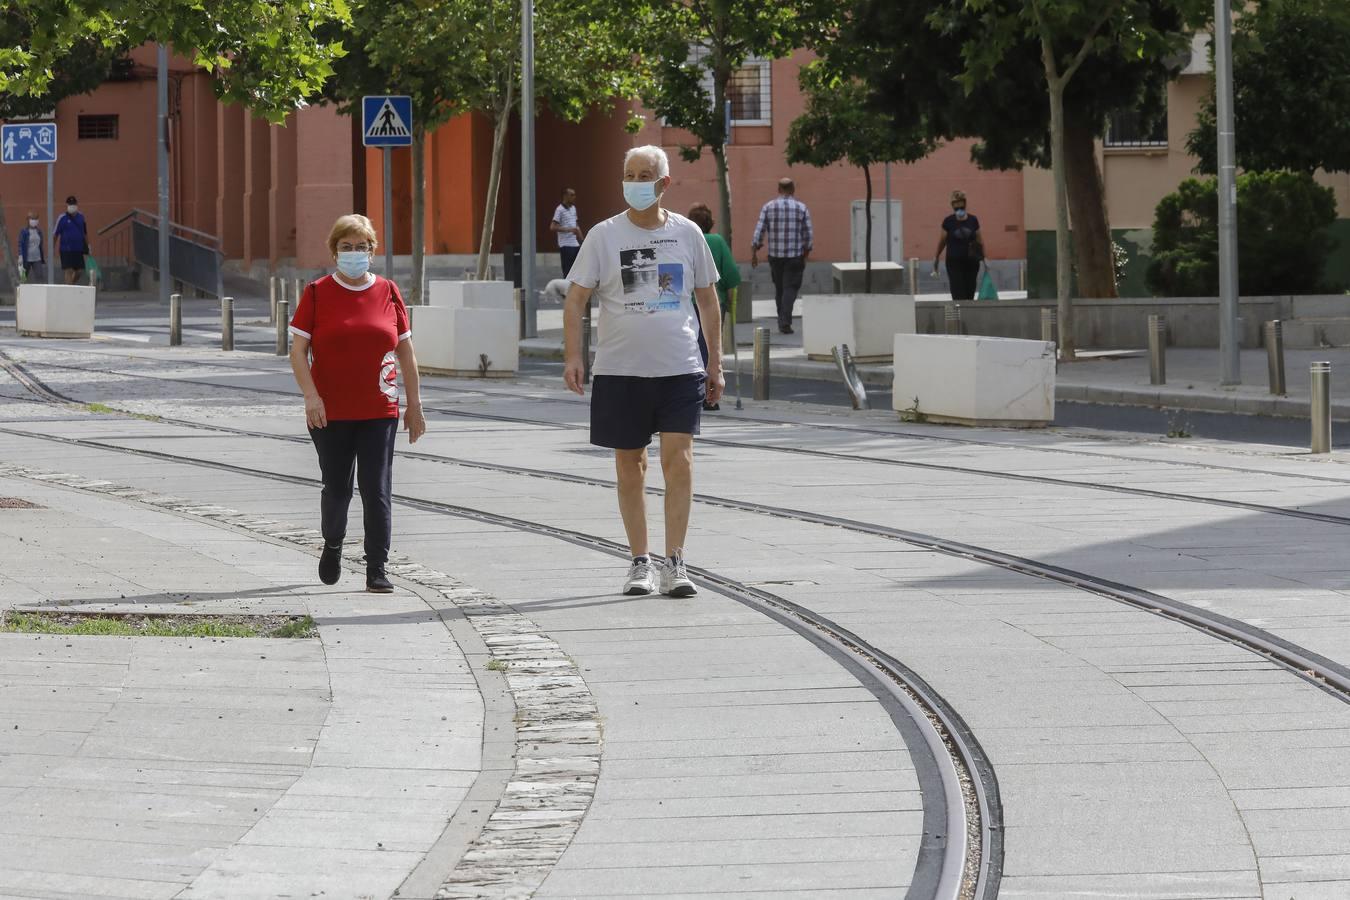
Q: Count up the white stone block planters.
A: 5